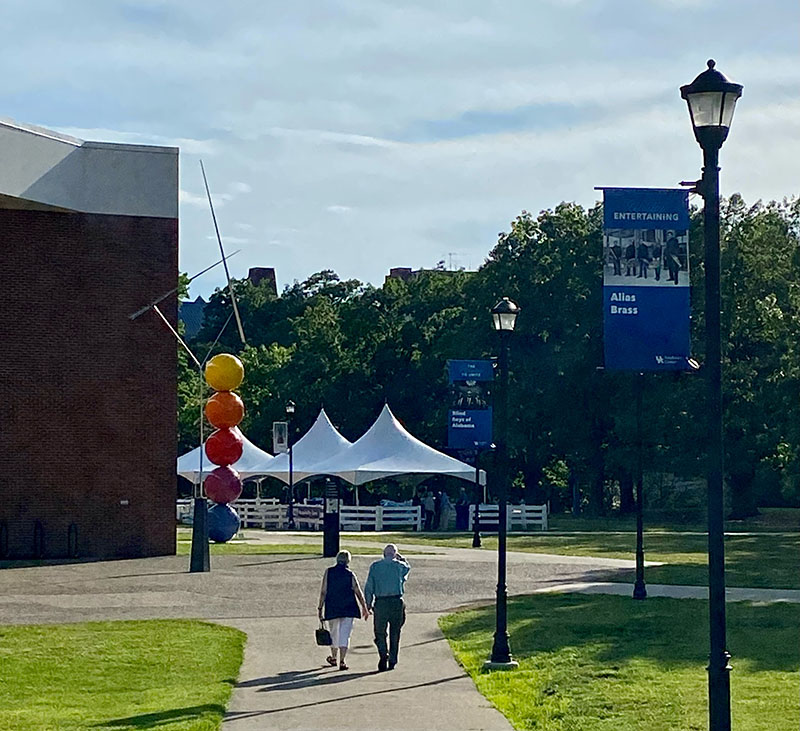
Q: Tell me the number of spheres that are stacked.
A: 5